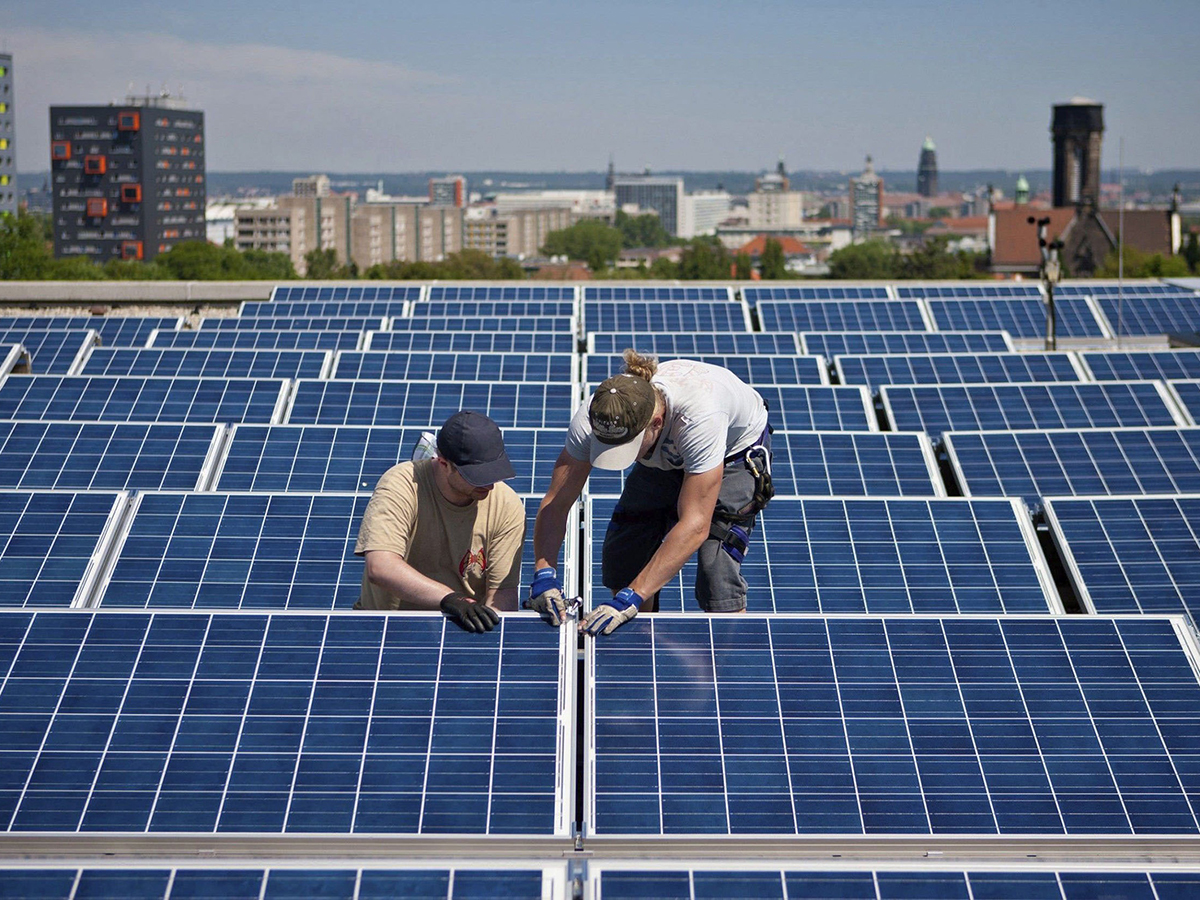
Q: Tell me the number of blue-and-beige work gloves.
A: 2